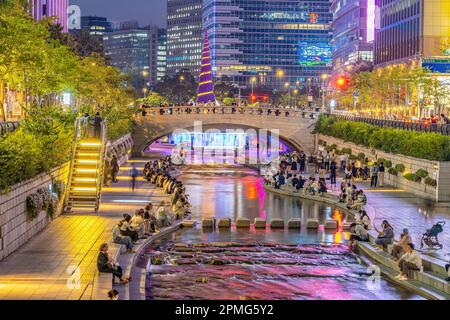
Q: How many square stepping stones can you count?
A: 8